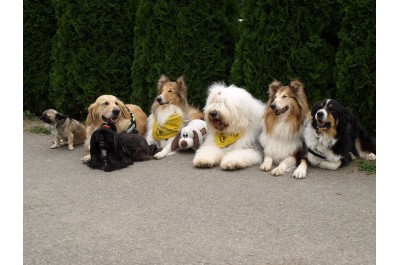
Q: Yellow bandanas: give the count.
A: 2